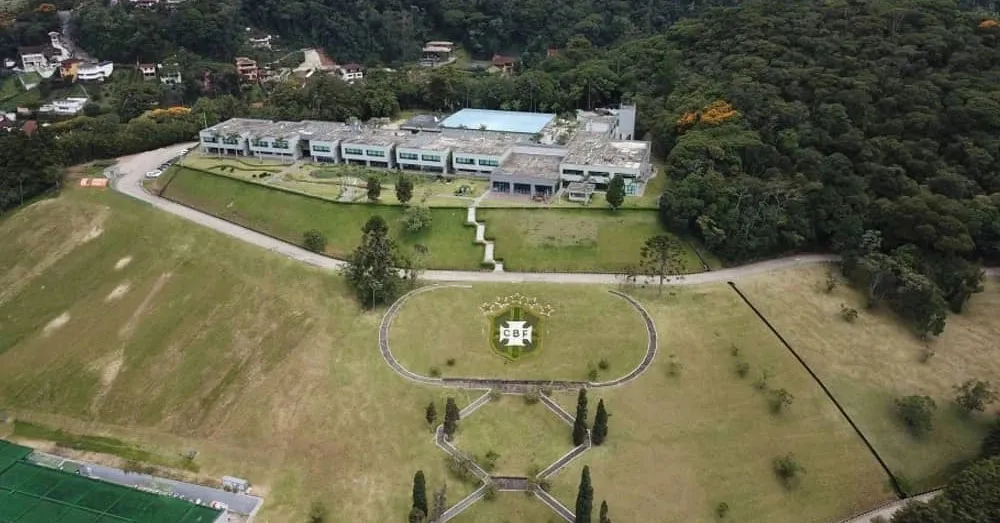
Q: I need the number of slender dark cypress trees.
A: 7